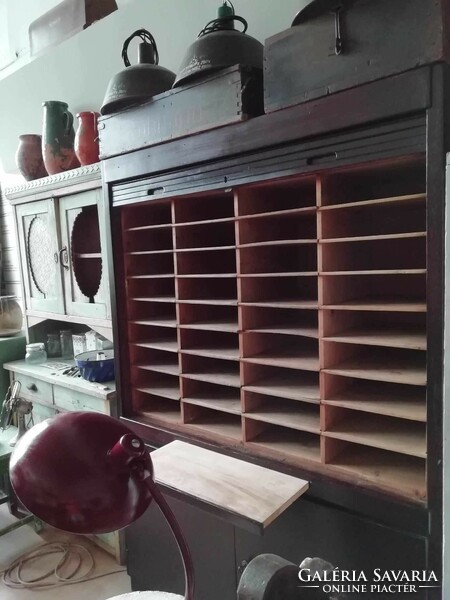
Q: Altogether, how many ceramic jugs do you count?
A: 3